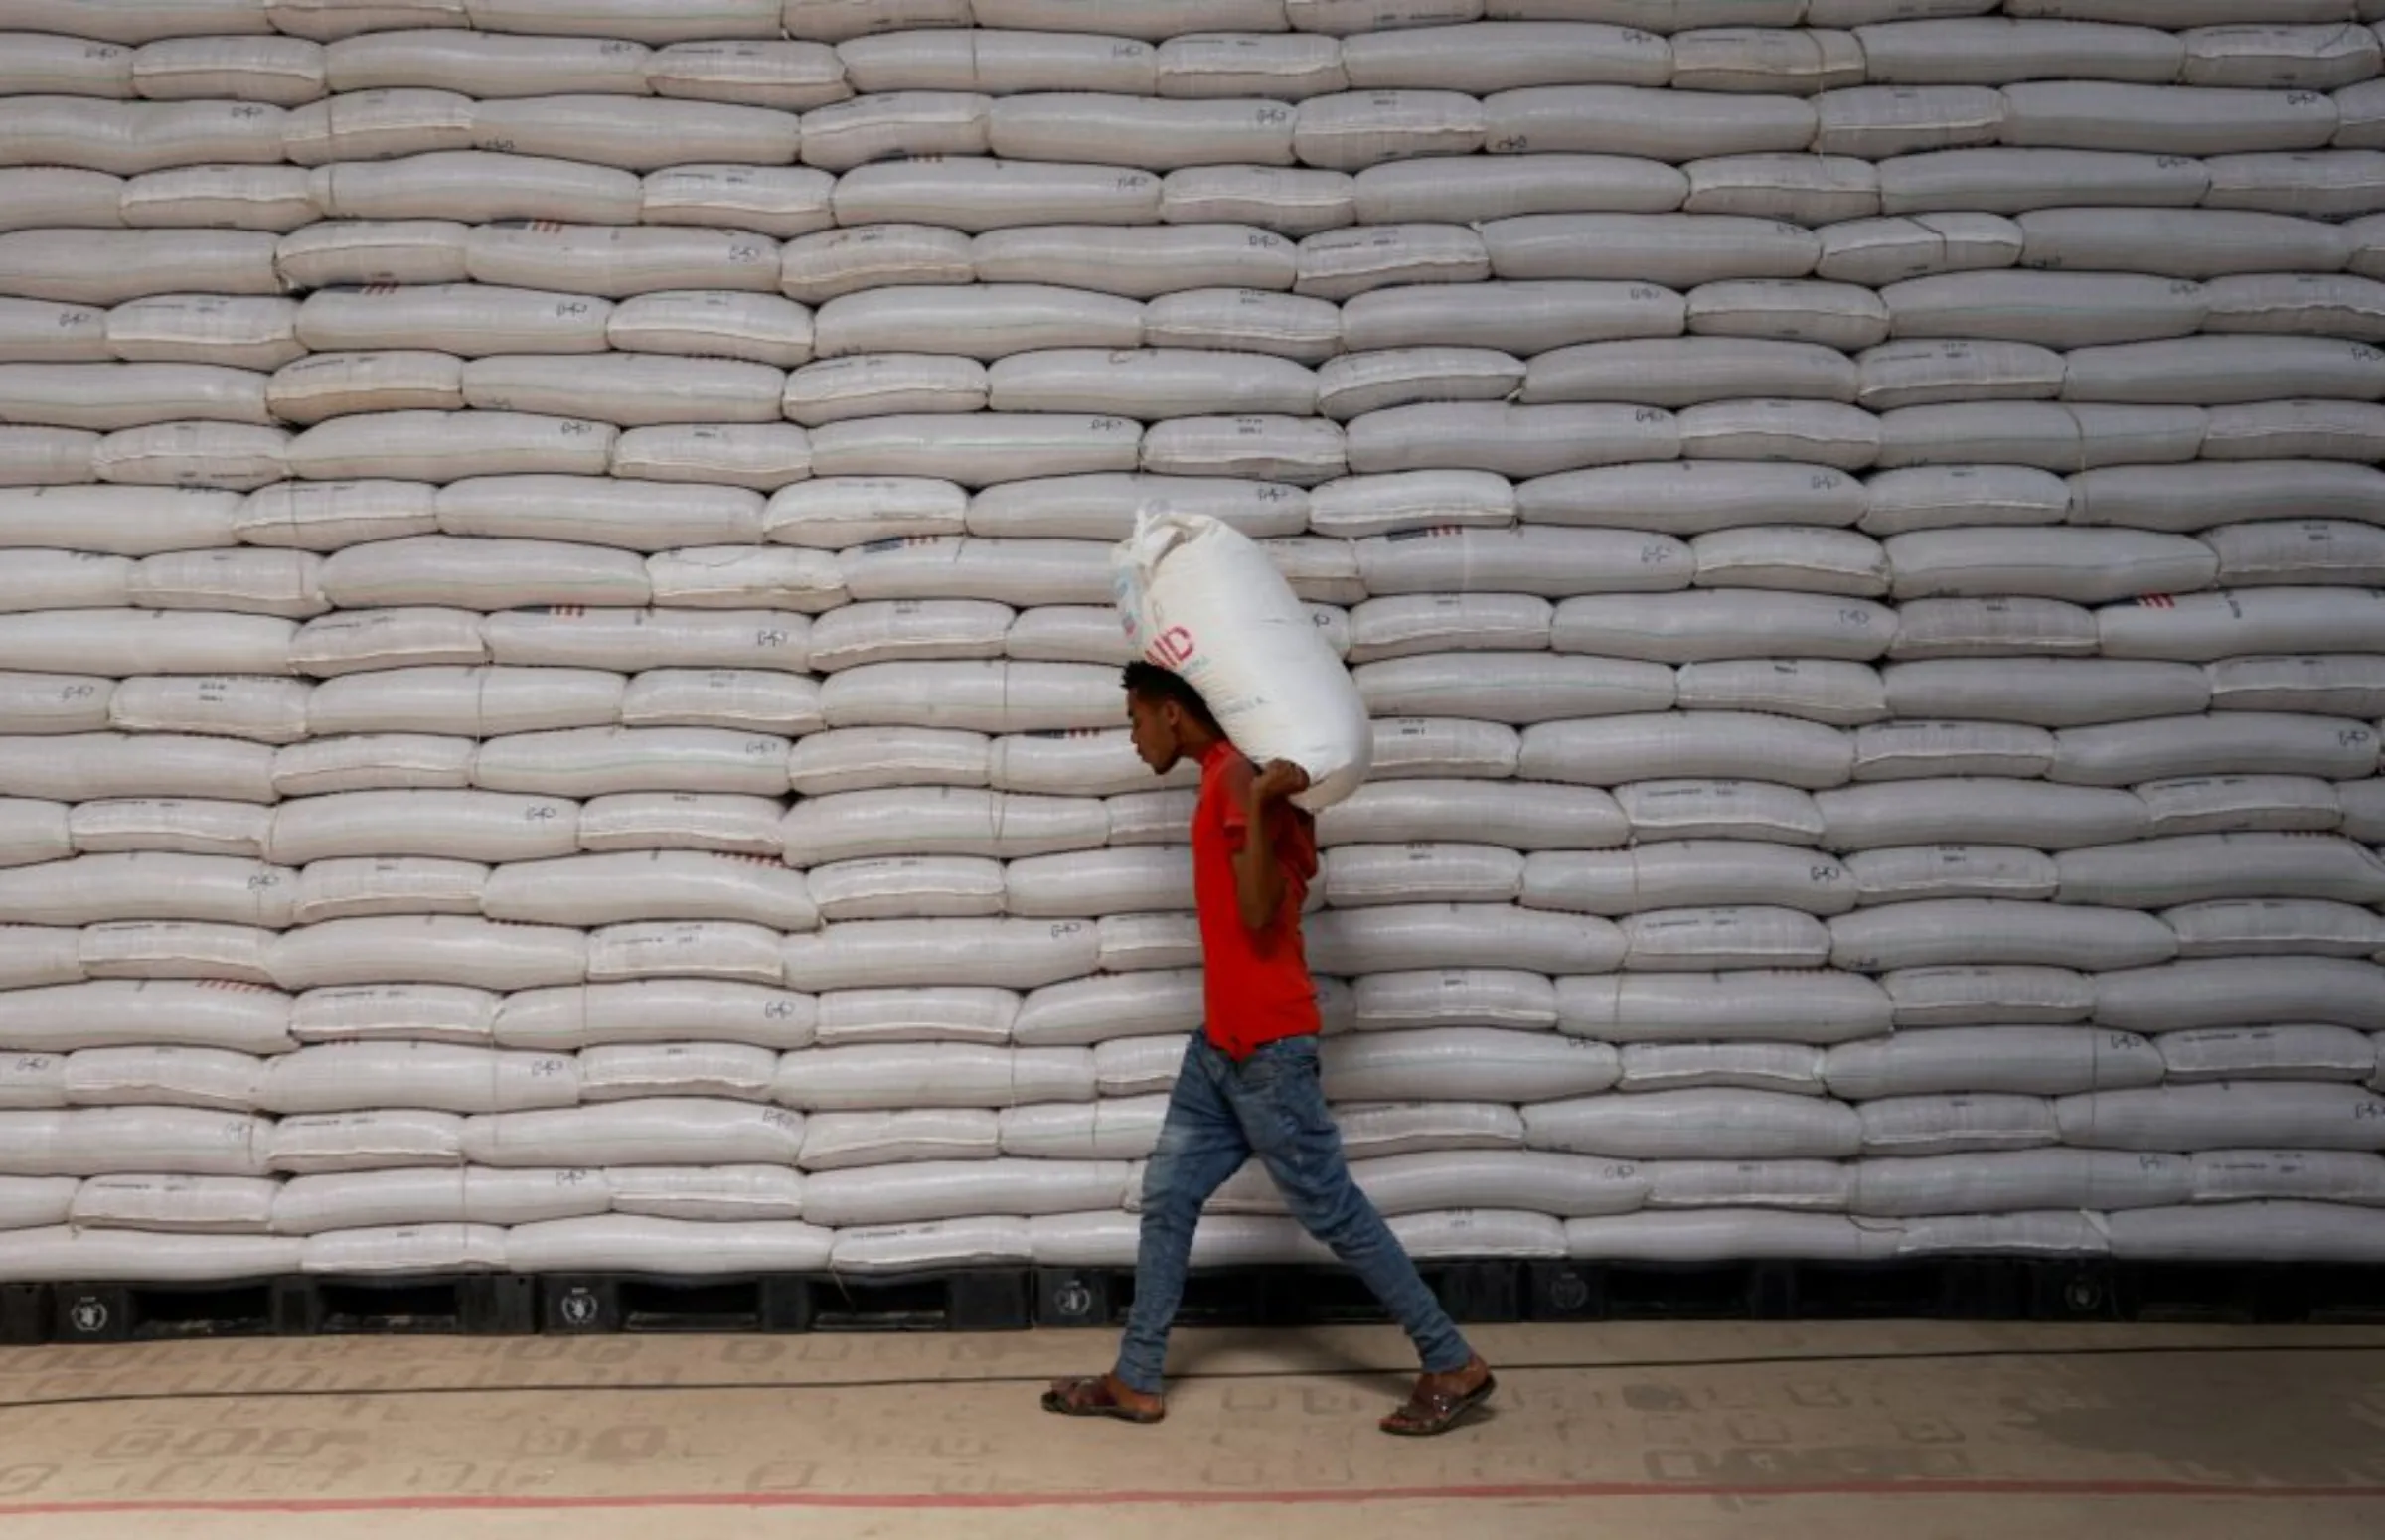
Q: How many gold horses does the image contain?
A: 0